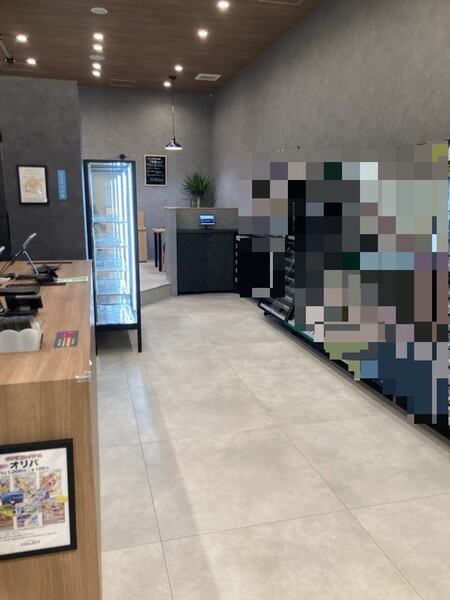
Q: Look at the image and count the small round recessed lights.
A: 10